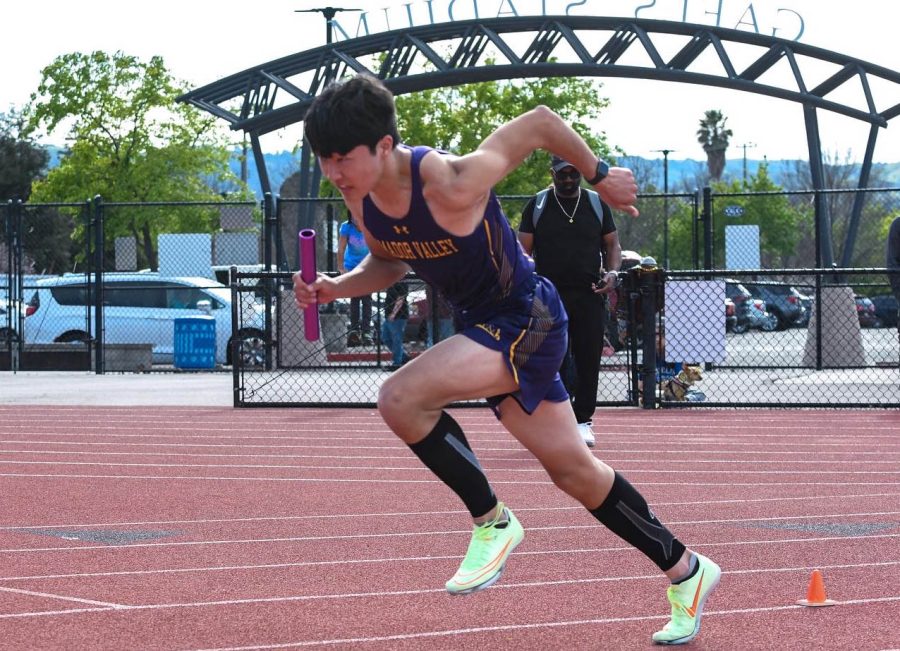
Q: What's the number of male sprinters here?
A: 1